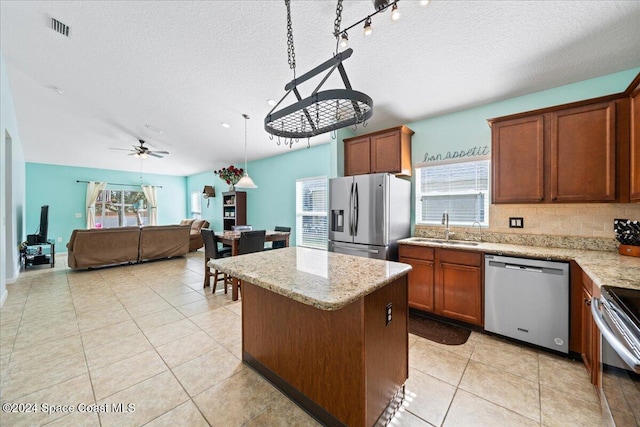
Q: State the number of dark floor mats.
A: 1